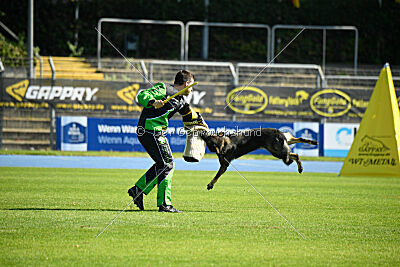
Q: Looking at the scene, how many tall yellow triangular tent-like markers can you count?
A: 1